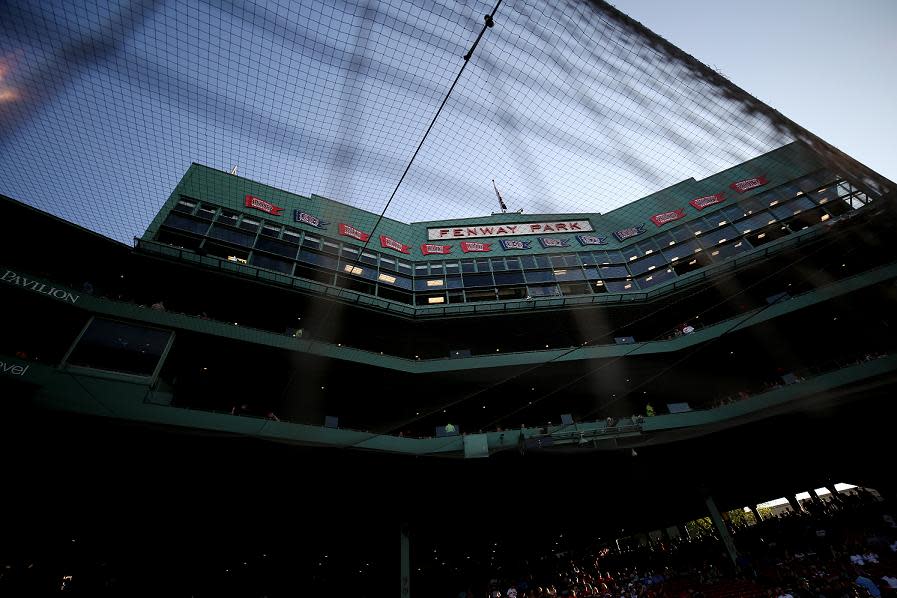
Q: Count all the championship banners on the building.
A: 13